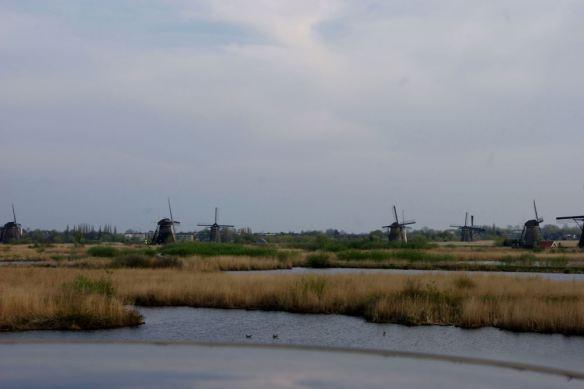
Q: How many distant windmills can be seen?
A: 7